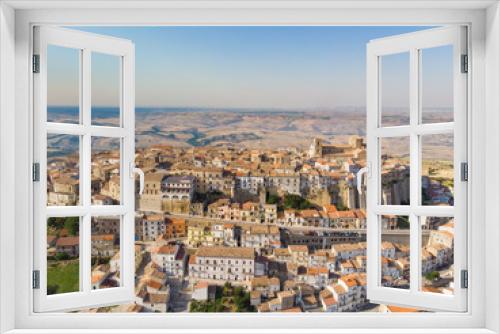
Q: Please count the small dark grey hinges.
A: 6